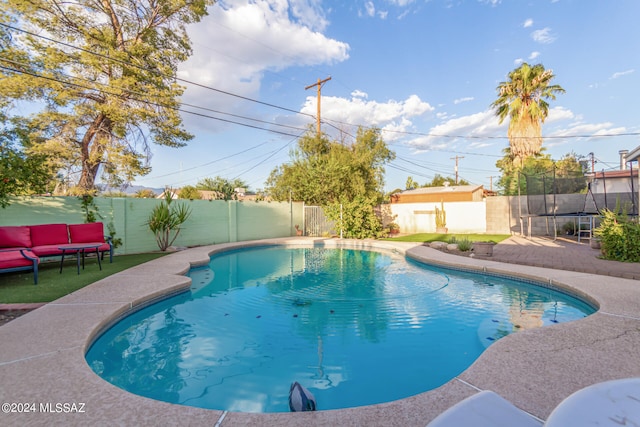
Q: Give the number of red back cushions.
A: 3